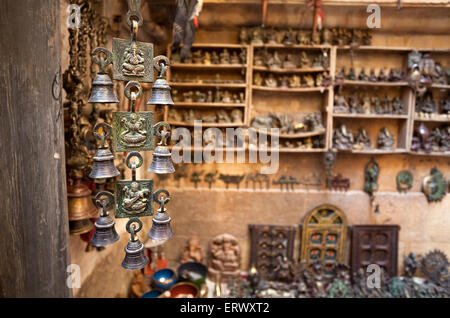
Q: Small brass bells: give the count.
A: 7